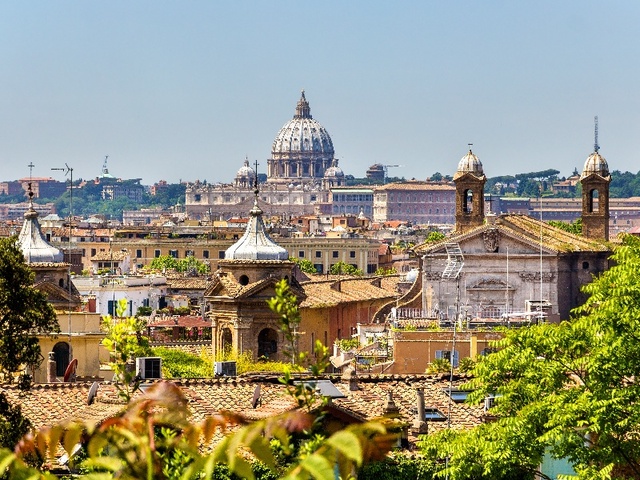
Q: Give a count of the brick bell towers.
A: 2